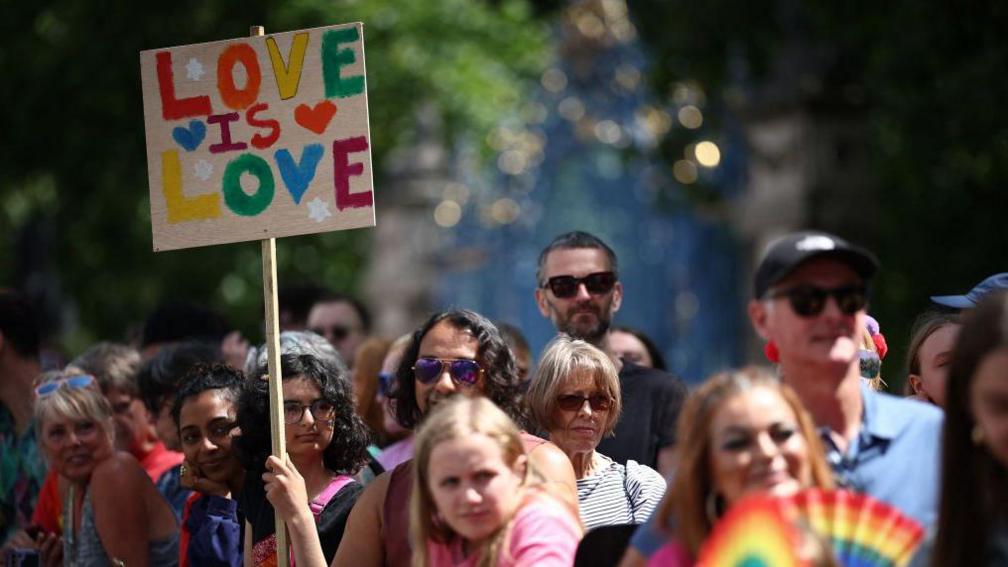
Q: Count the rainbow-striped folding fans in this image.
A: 2